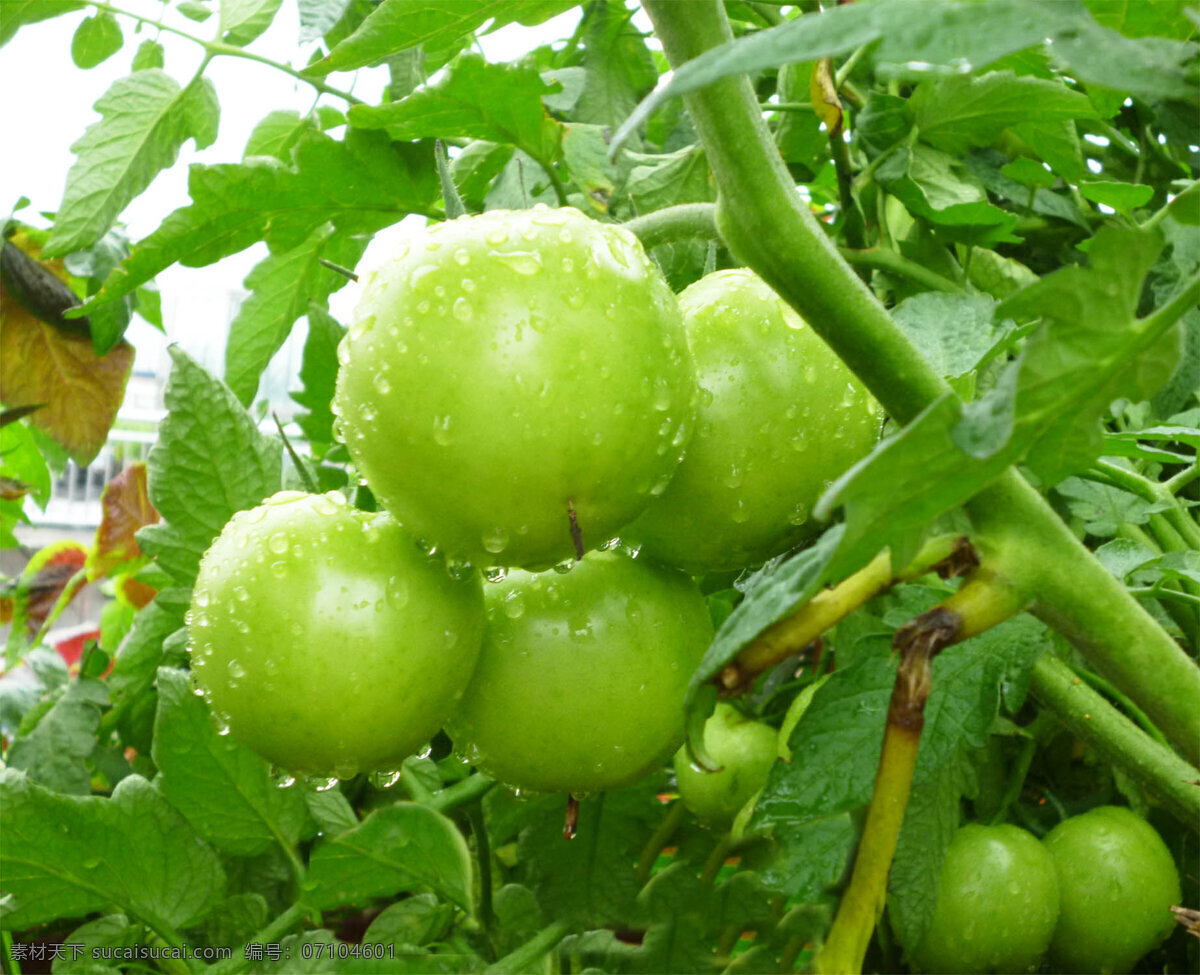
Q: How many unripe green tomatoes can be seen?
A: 7